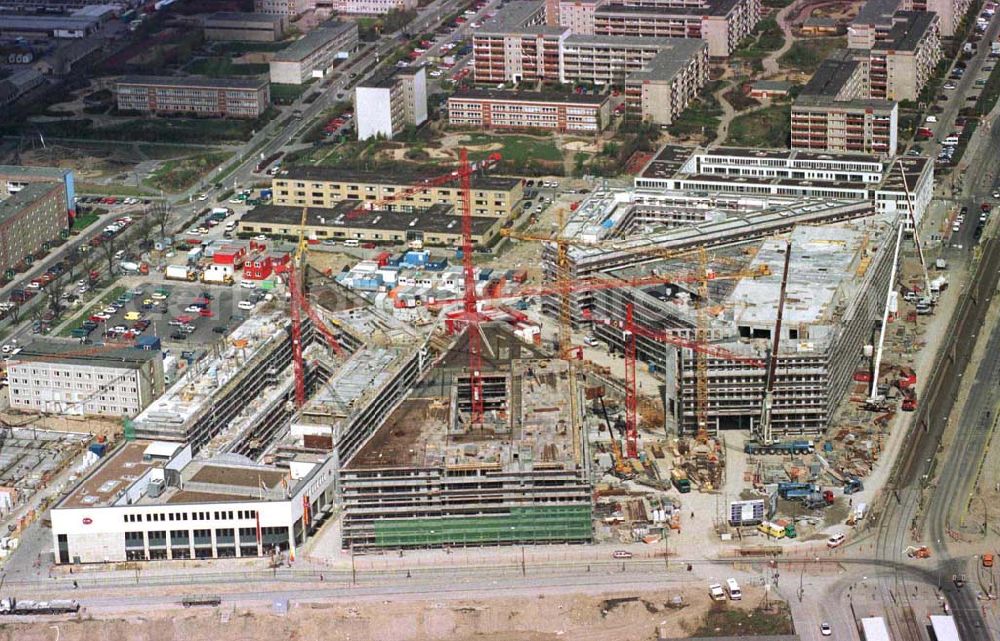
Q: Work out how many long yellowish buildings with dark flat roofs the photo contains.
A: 2